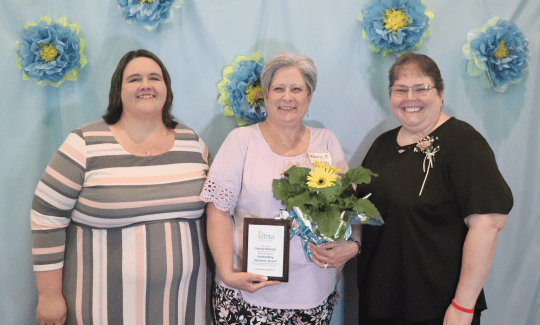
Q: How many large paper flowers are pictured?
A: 5